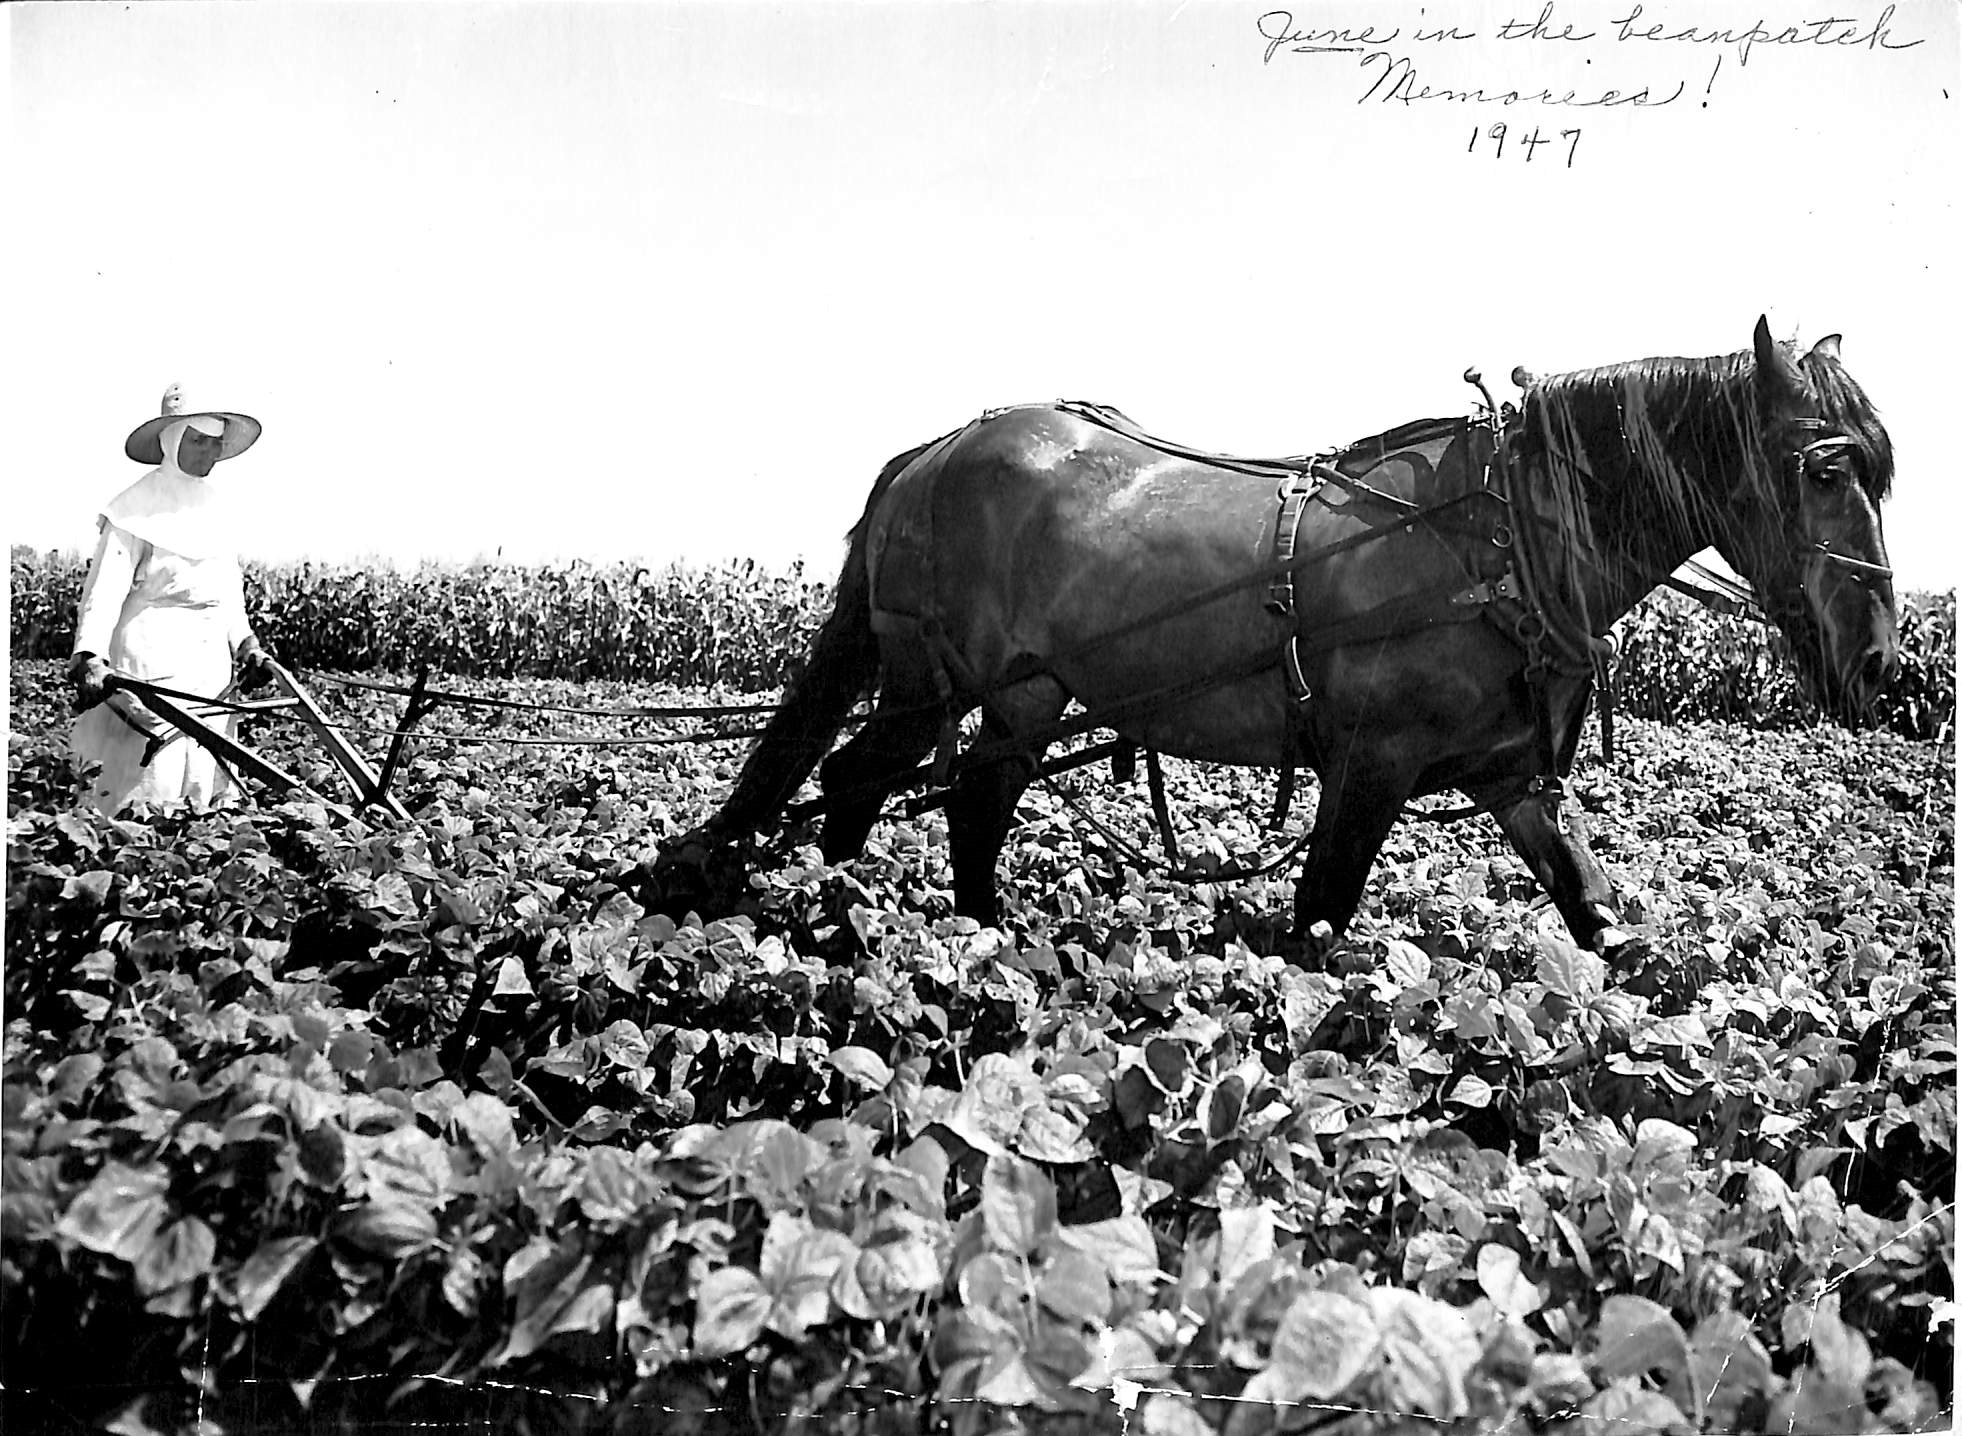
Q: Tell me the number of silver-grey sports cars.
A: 0